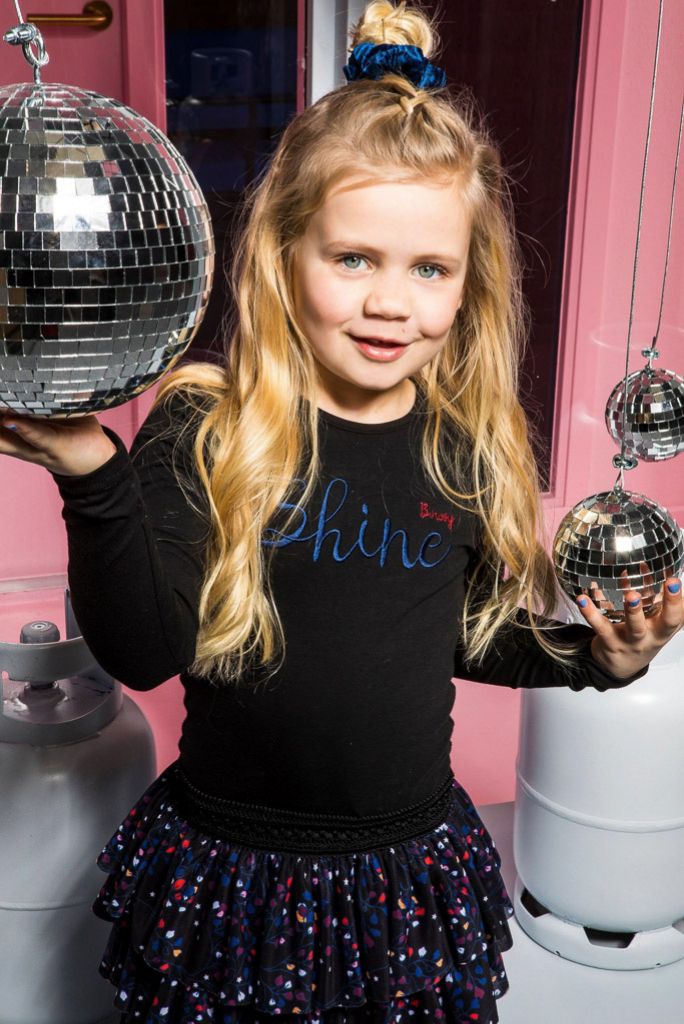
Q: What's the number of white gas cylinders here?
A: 2